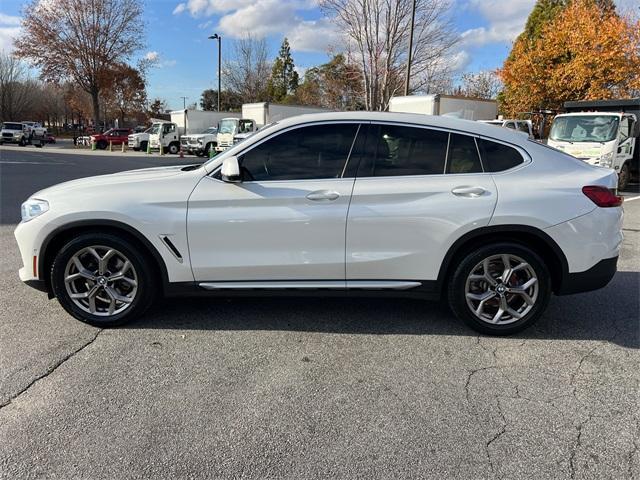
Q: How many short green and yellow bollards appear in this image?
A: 6